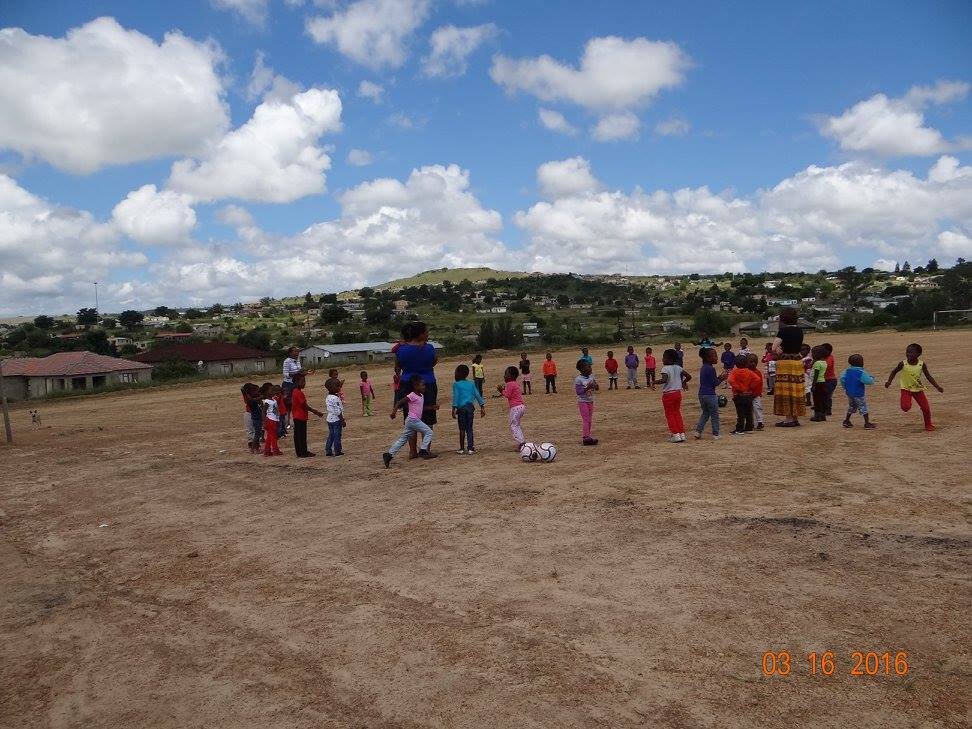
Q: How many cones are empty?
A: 0